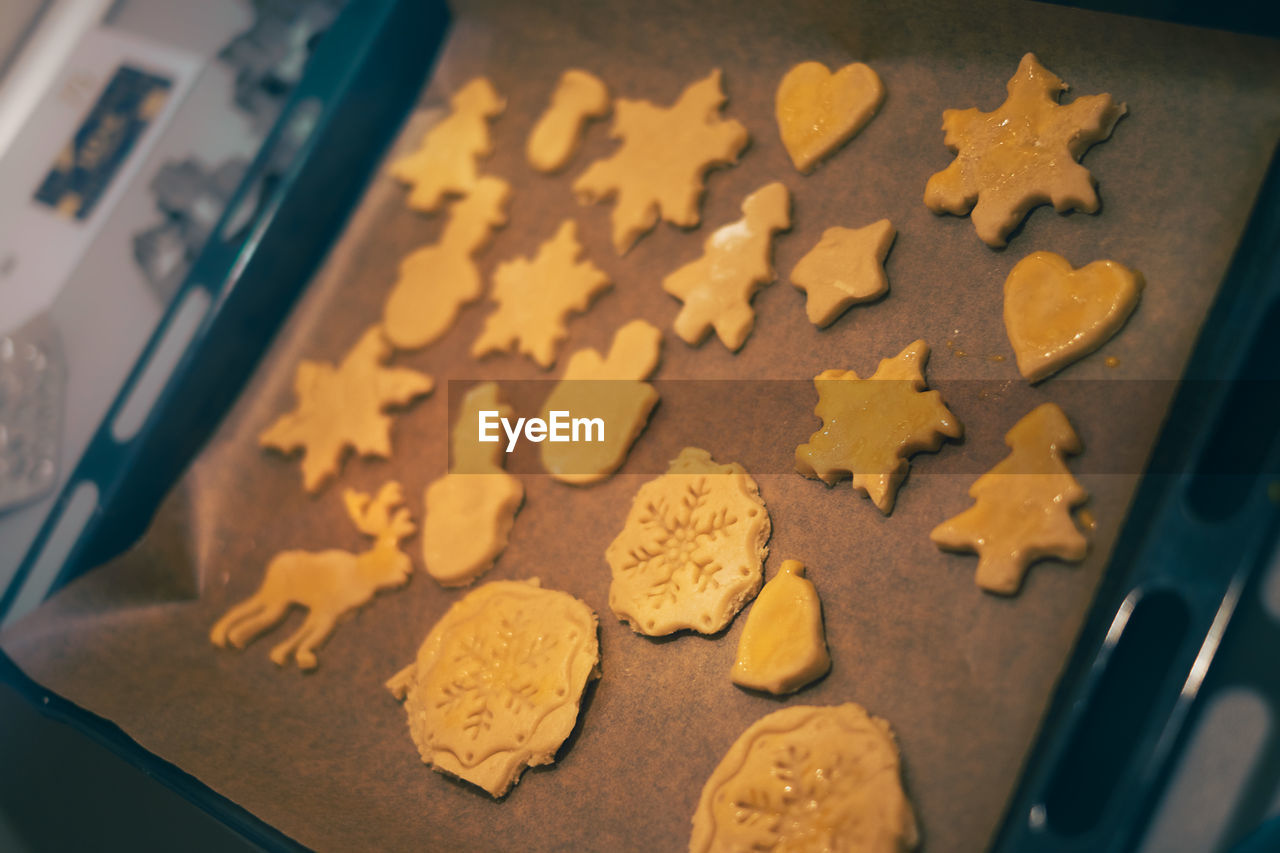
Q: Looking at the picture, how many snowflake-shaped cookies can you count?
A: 5